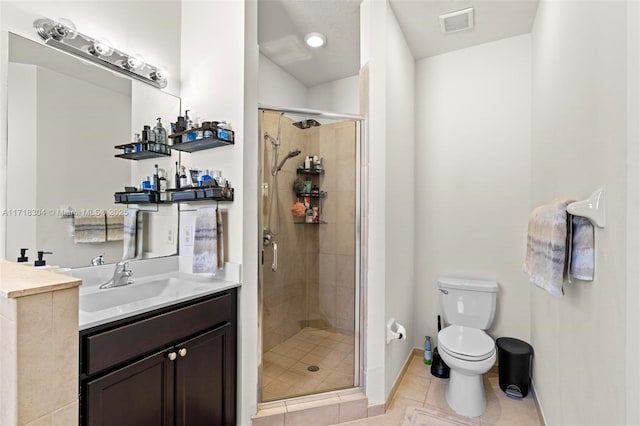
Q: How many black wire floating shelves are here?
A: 2